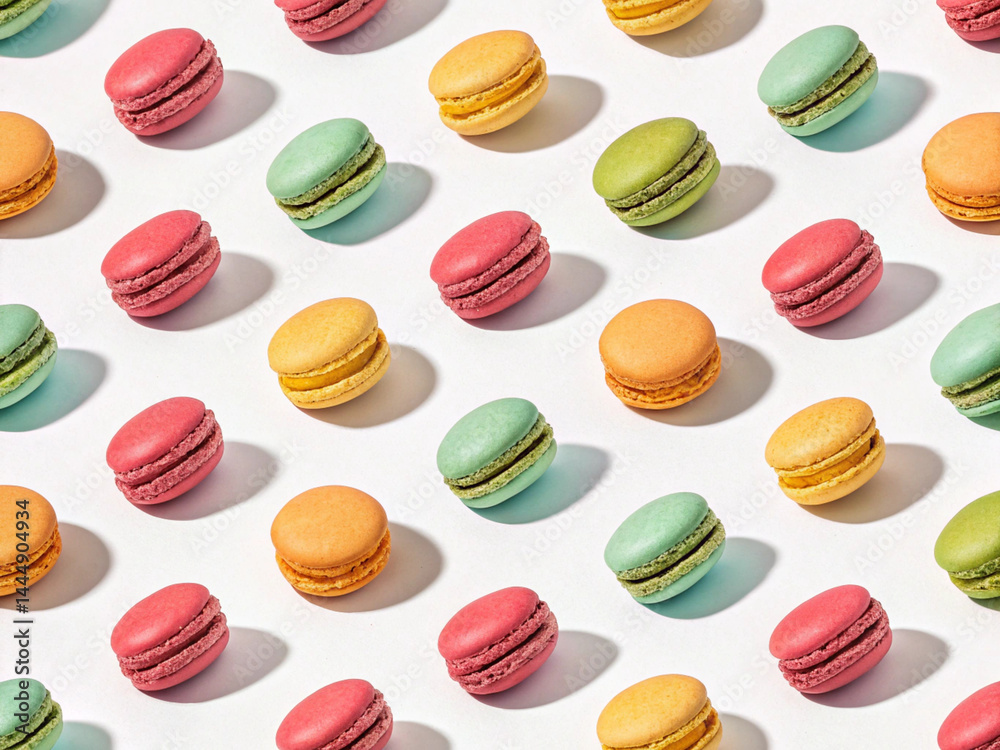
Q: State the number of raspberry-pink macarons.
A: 12